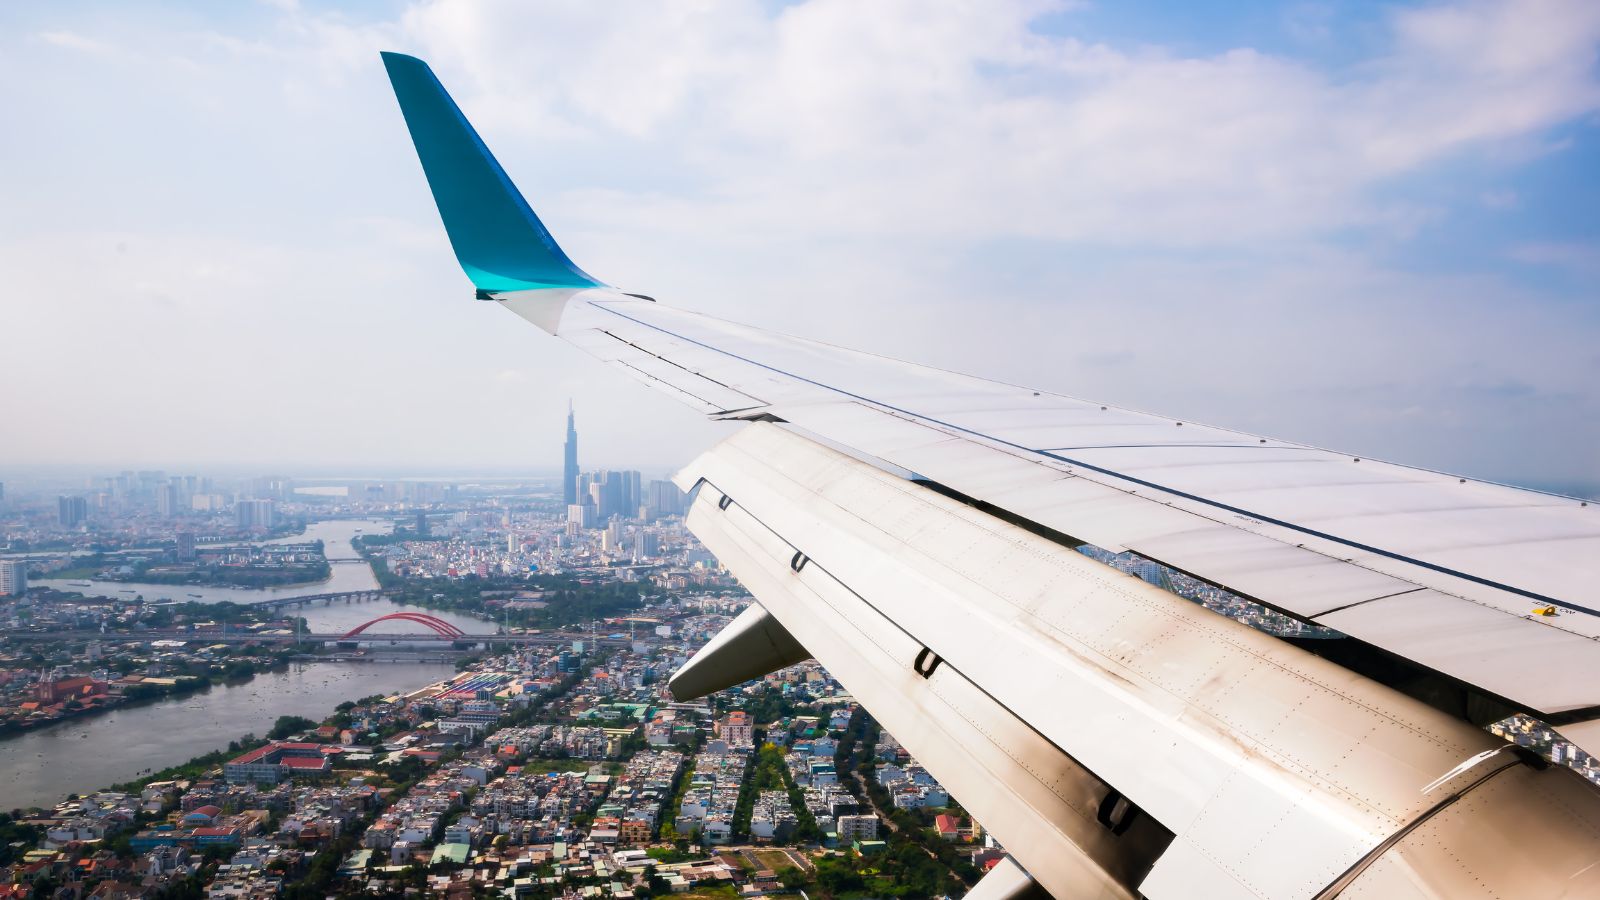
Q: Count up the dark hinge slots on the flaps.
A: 4